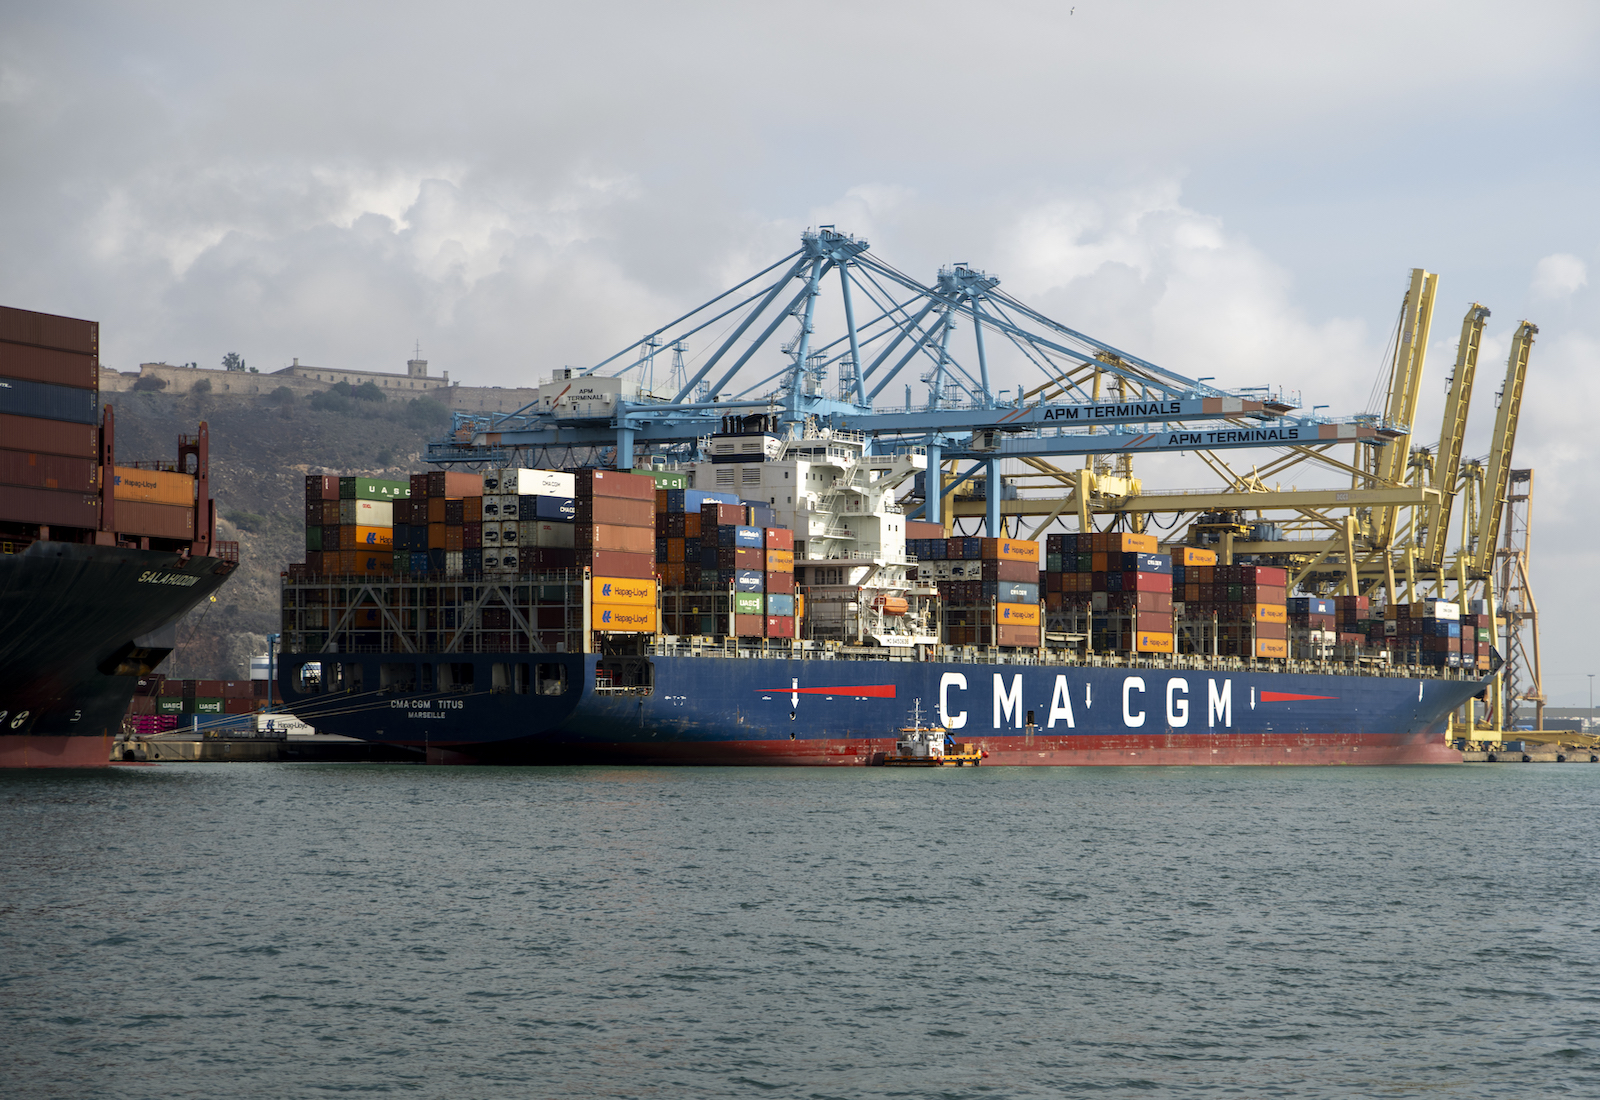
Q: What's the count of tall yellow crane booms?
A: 3